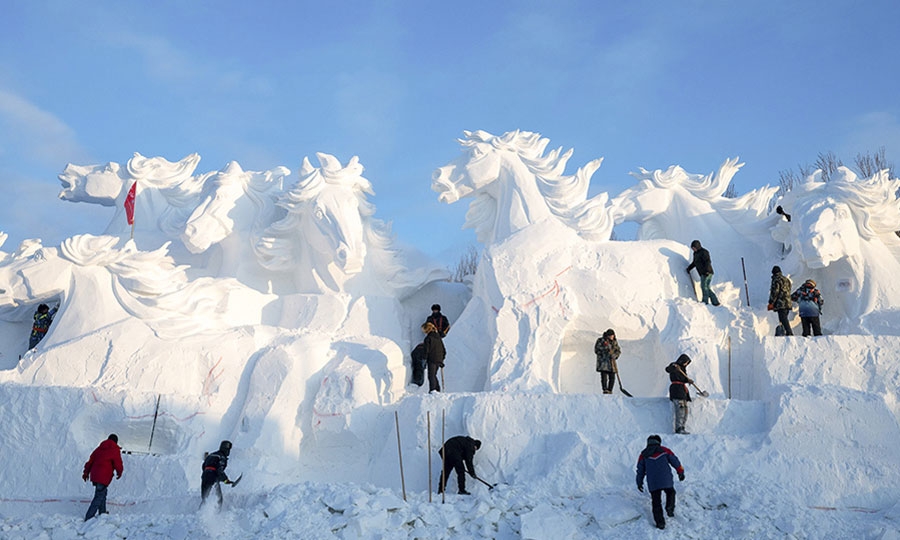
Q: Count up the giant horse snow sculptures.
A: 7